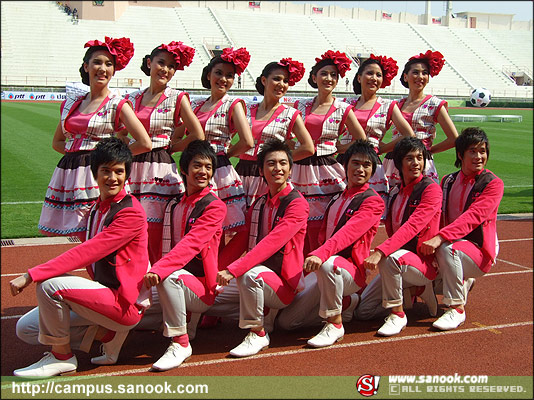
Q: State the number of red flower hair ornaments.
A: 7